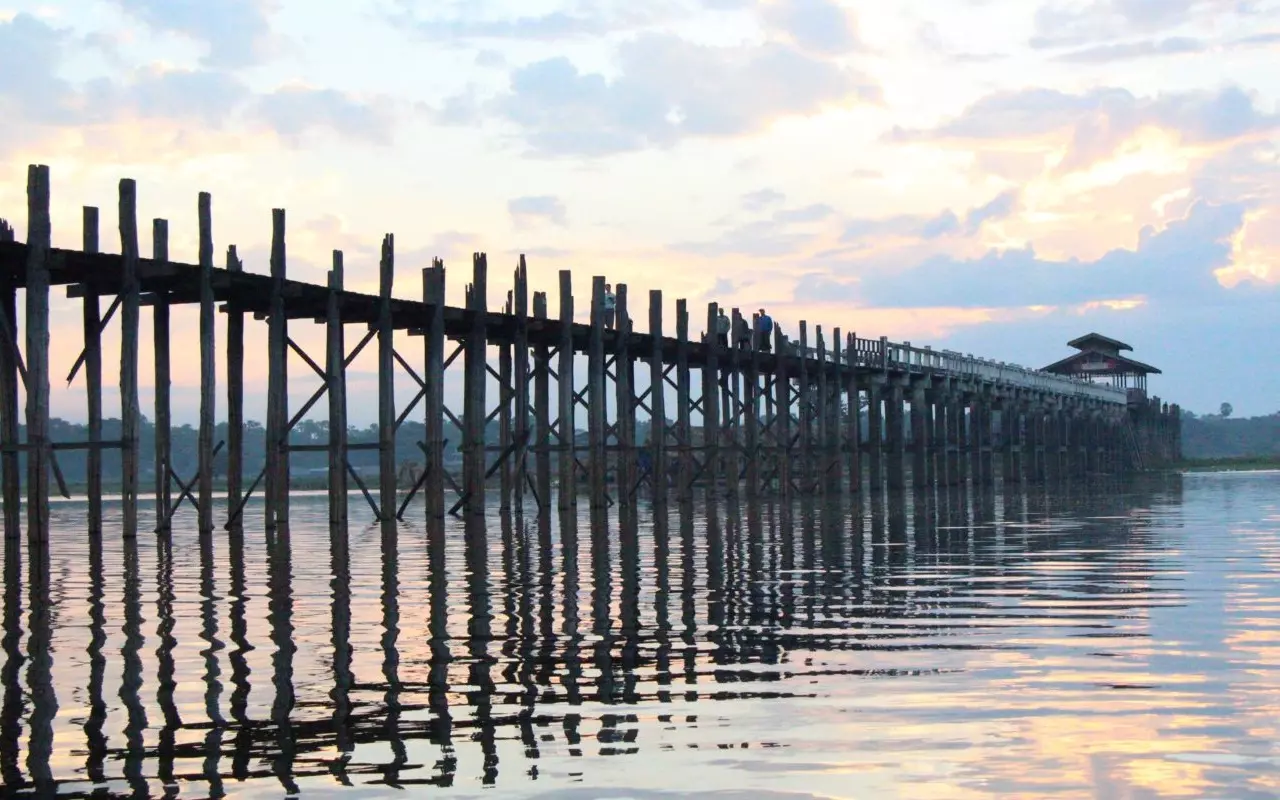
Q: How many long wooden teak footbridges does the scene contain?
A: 1